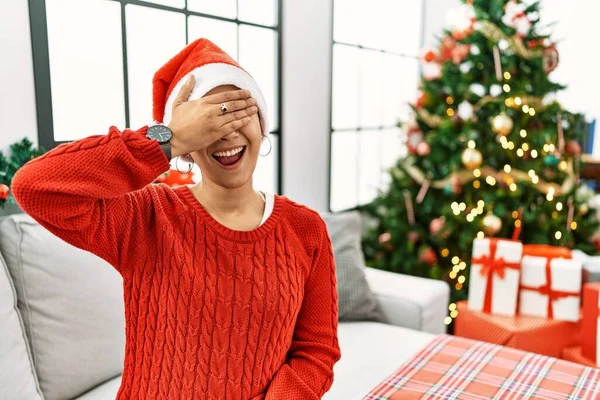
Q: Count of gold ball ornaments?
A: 3